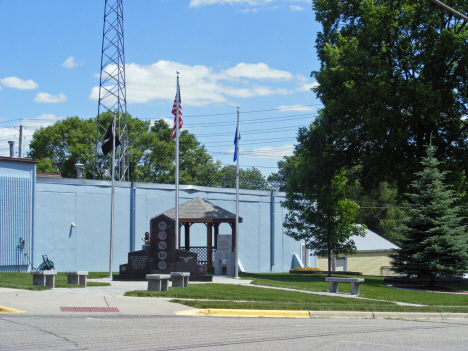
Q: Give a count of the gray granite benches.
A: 5